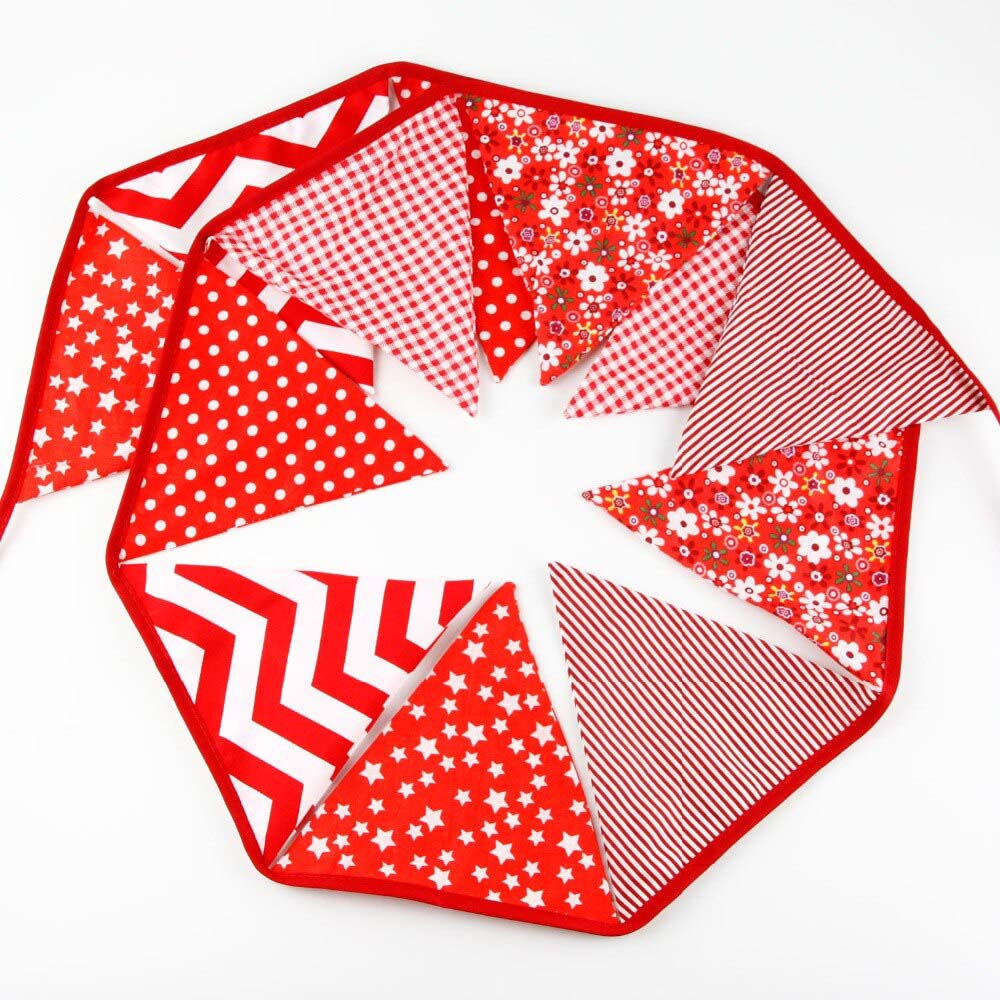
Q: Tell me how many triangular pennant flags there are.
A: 12